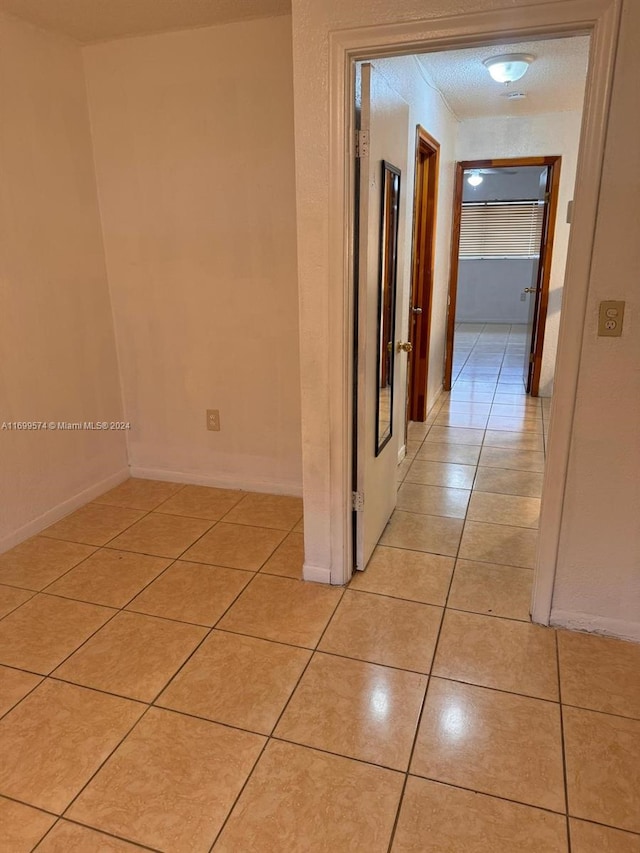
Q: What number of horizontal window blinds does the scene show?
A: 1